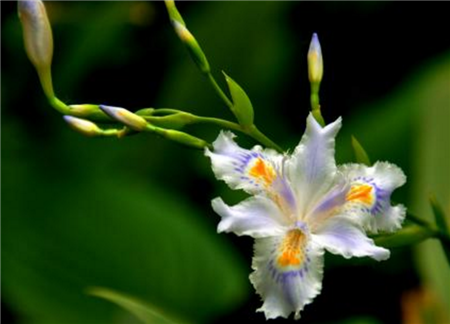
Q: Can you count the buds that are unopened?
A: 6